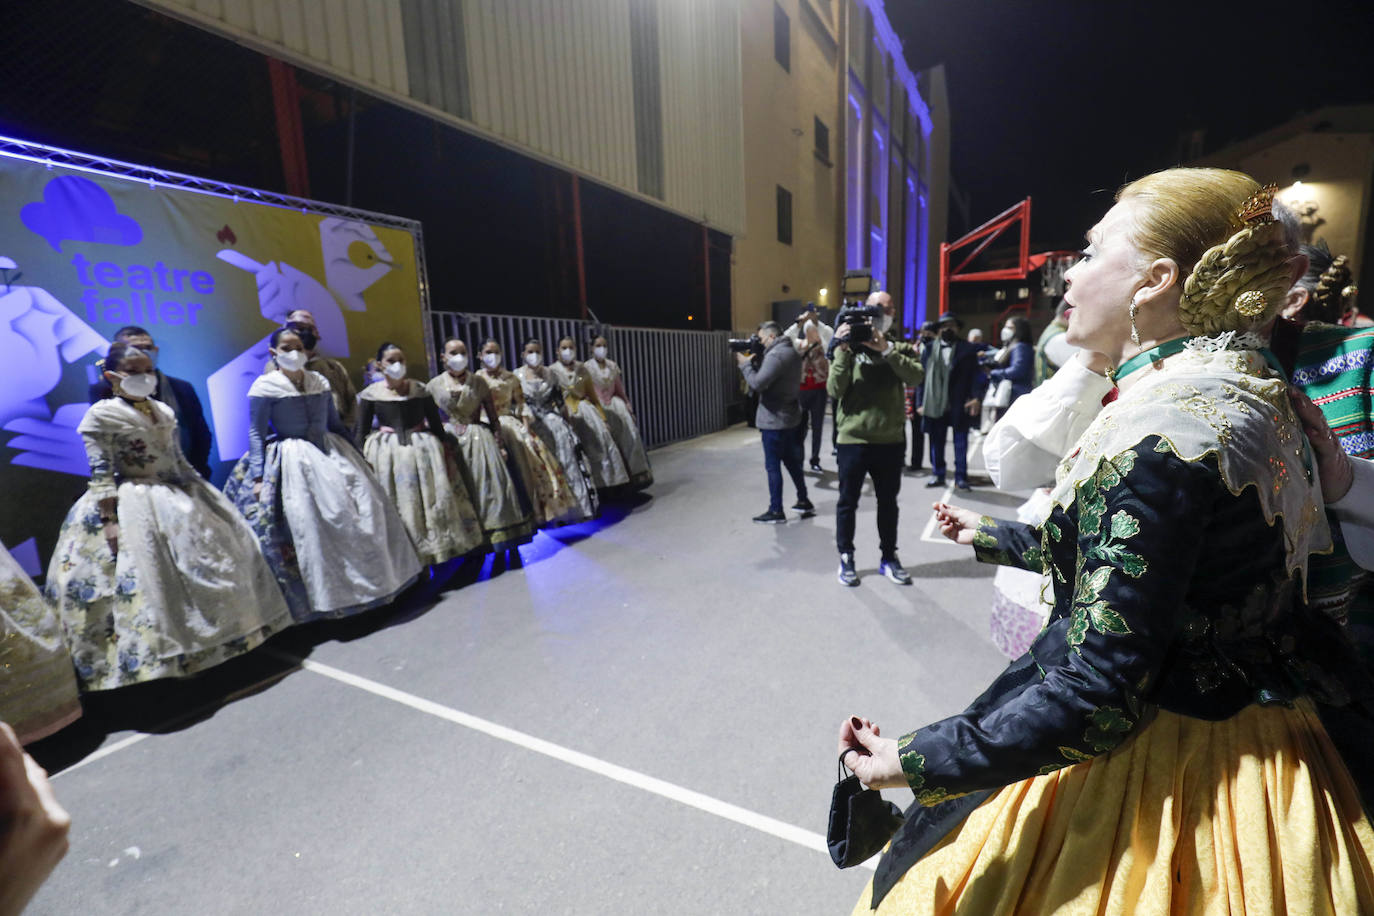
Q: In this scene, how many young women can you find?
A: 8